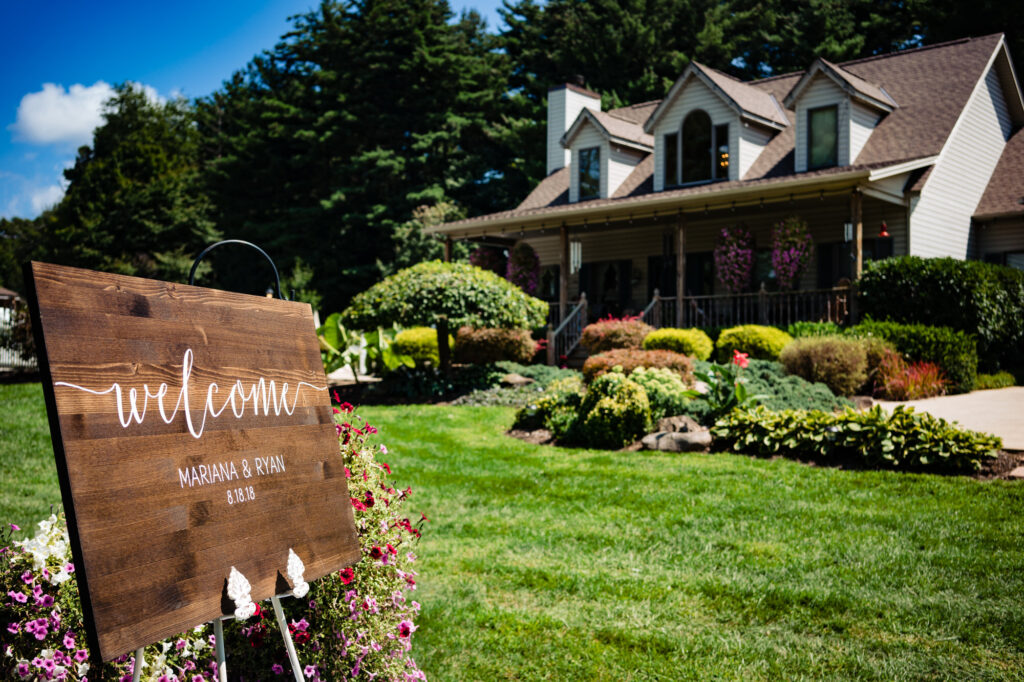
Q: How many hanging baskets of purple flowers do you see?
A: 4